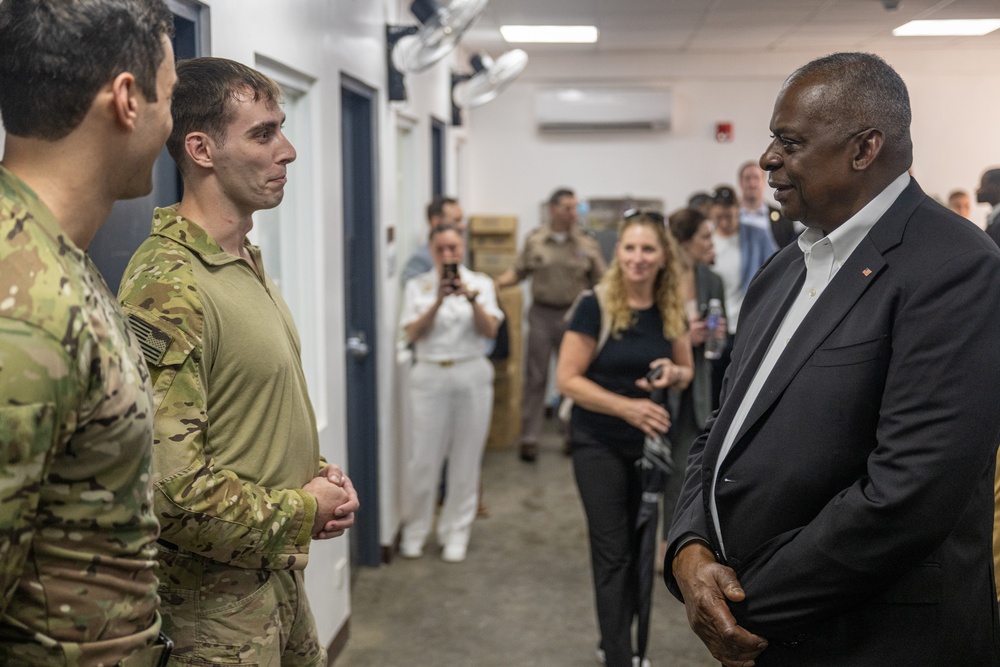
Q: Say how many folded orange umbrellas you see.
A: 0